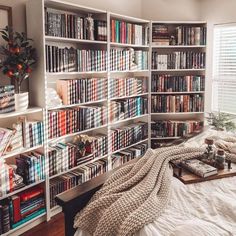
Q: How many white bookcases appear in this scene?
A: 4